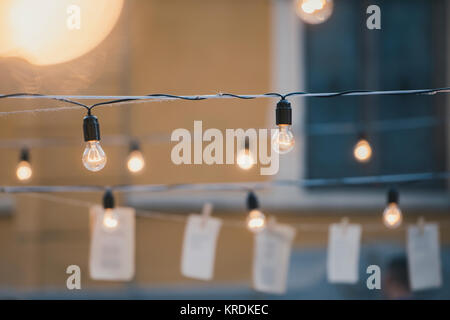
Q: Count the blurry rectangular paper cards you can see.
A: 5